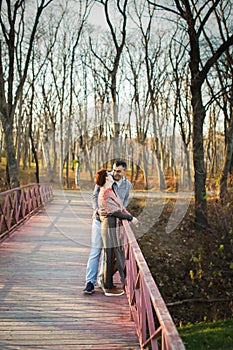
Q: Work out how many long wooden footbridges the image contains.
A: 1